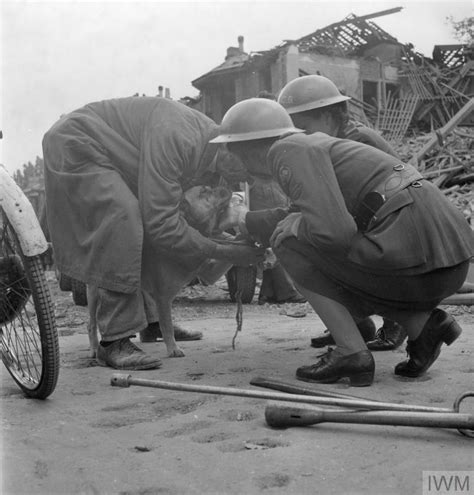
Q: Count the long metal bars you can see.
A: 3